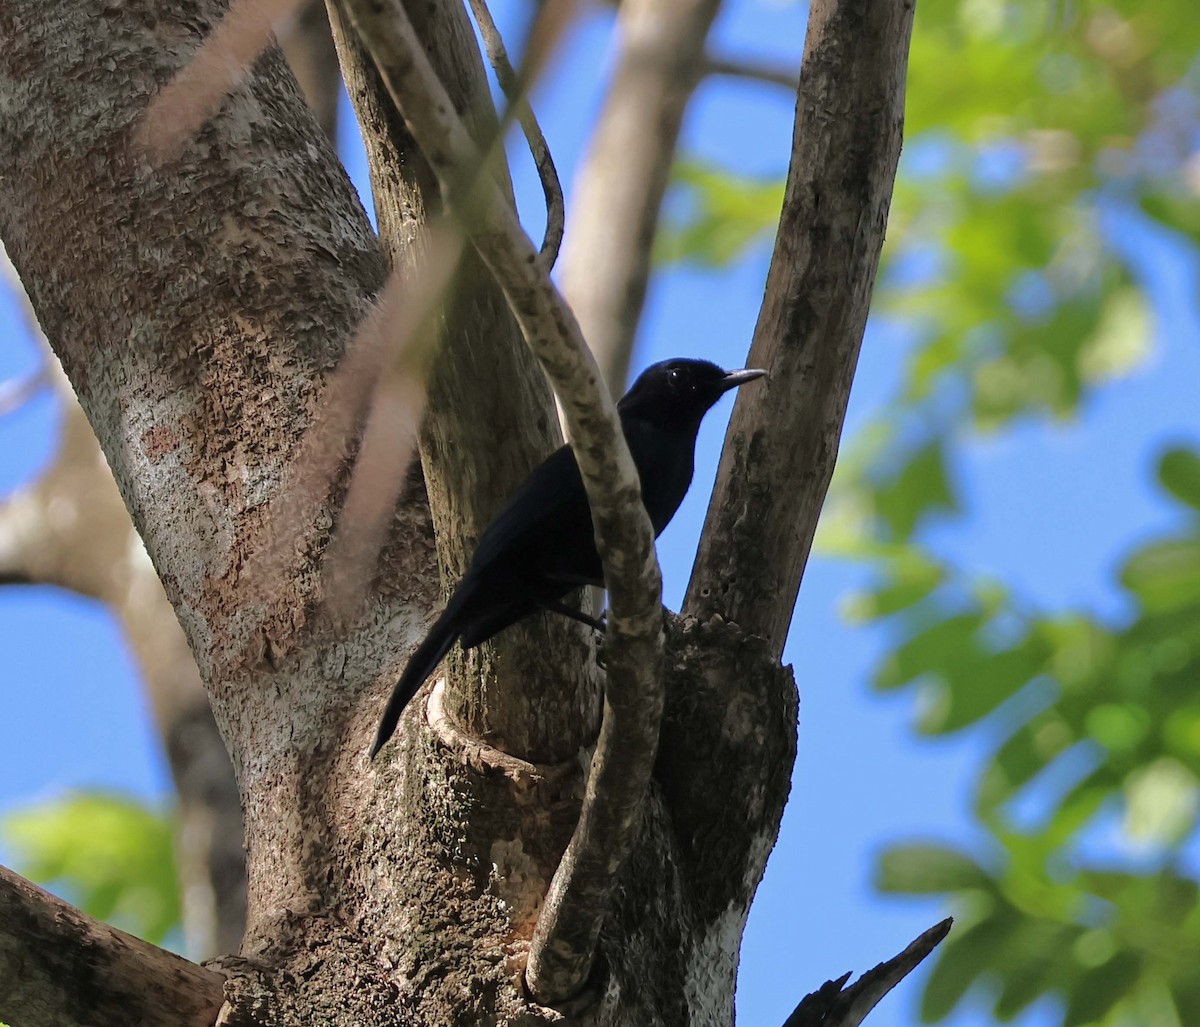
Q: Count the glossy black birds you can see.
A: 1